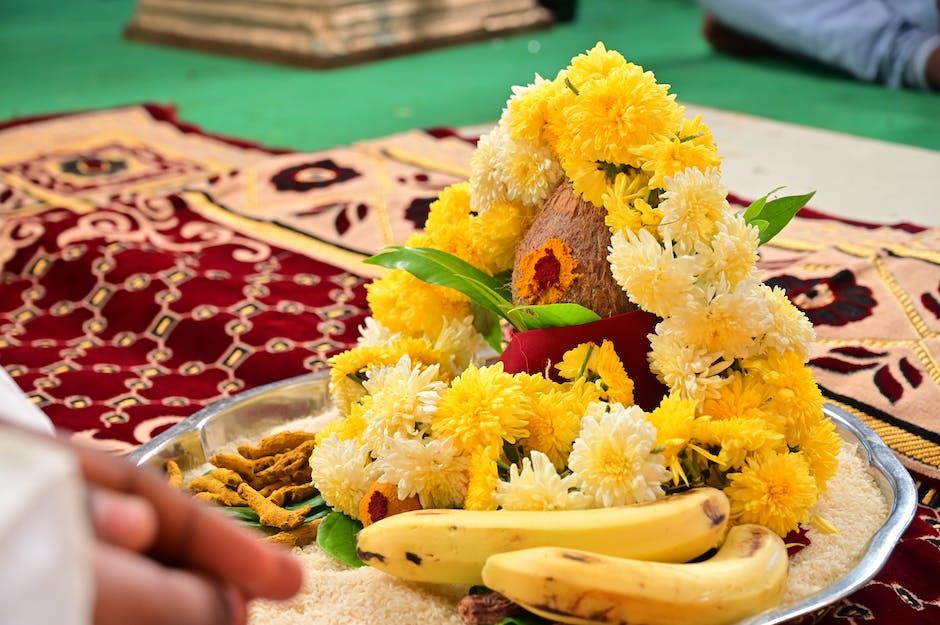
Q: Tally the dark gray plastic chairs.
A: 0